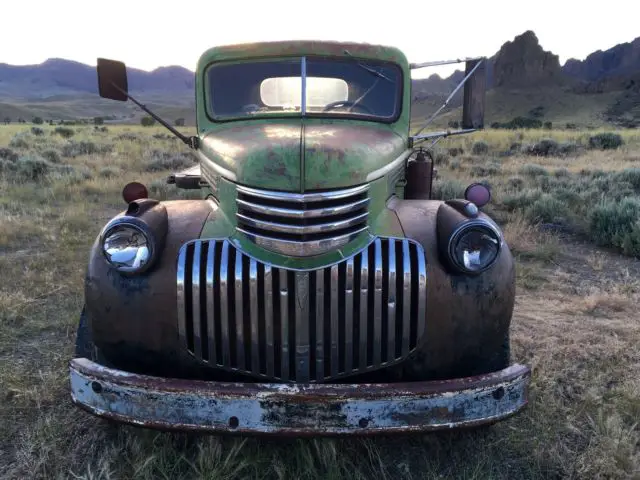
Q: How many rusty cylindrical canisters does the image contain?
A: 1